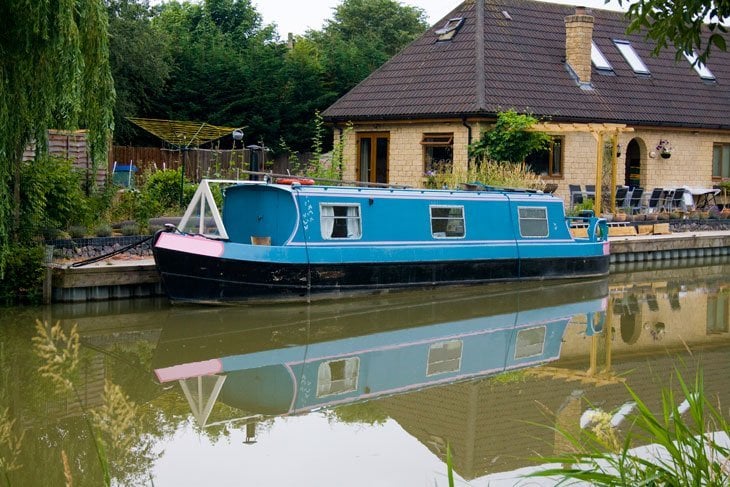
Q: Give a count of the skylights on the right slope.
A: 3